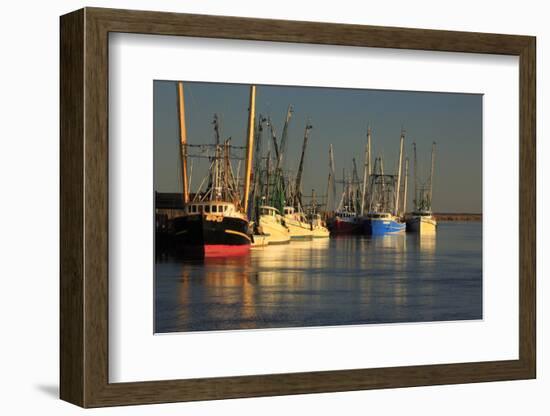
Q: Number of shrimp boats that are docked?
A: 7